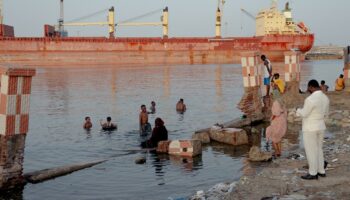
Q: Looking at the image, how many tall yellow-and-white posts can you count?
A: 3